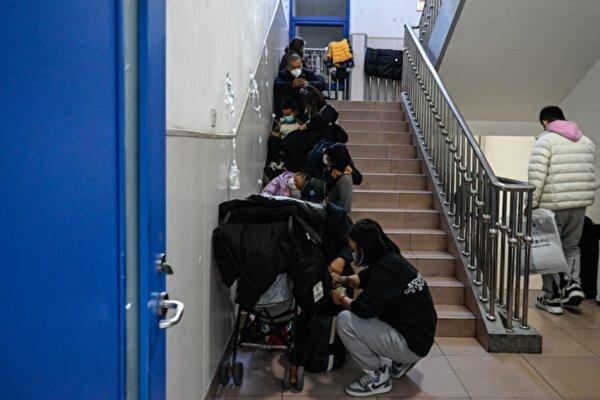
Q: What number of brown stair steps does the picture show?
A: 13